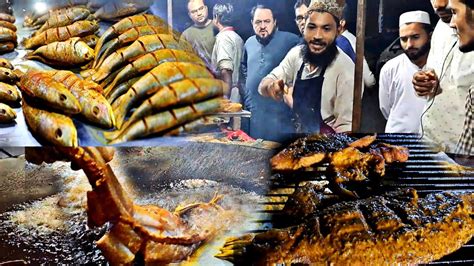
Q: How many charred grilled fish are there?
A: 2